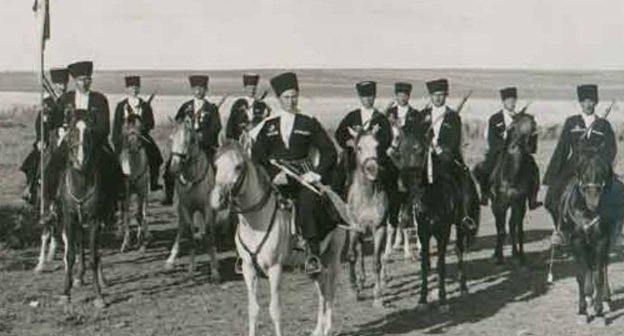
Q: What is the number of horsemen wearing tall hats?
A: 11